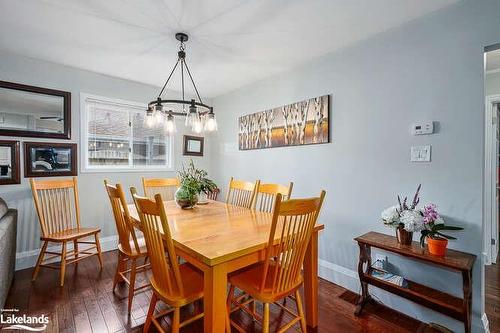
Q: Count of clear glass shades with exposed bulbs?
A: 6